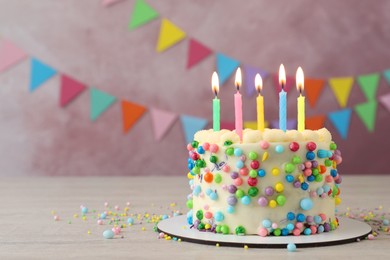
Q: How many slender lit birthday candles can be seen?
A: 5